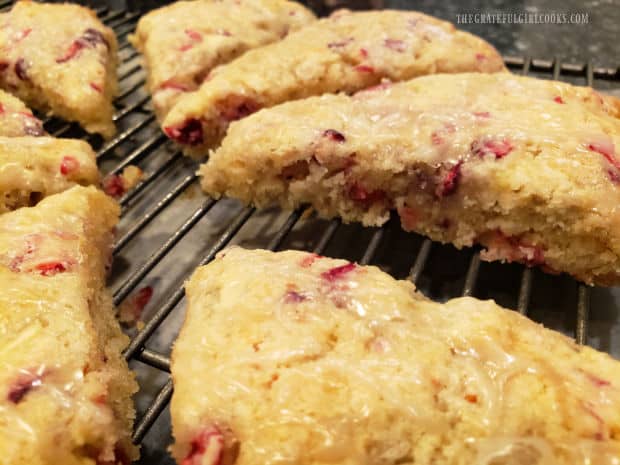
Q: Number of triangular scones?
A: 8